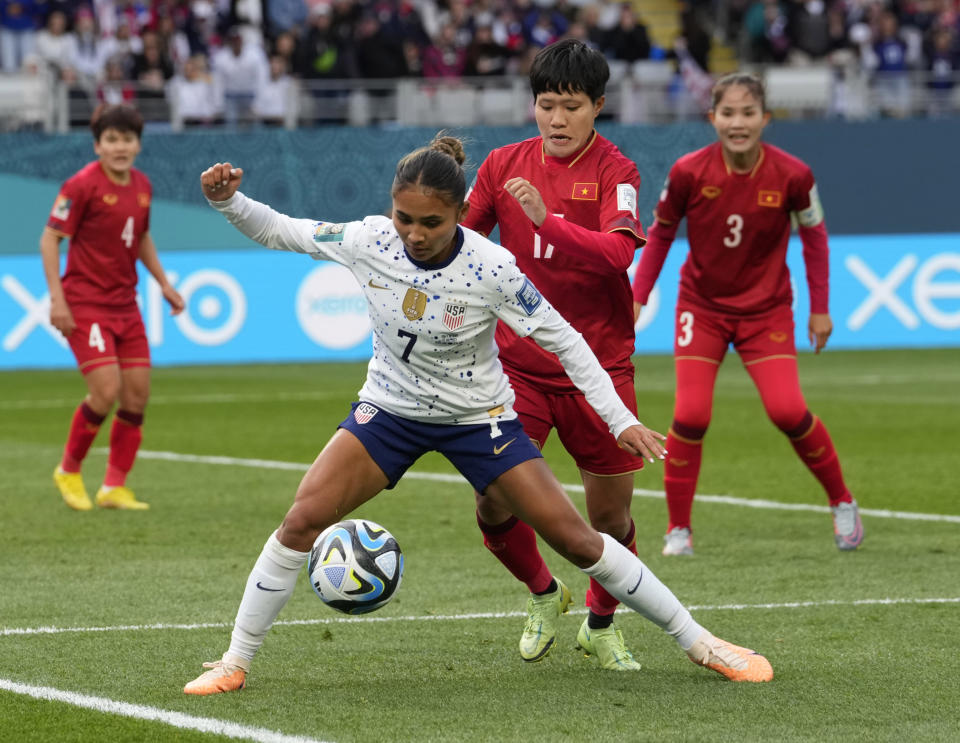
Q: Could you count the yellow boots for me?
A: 2